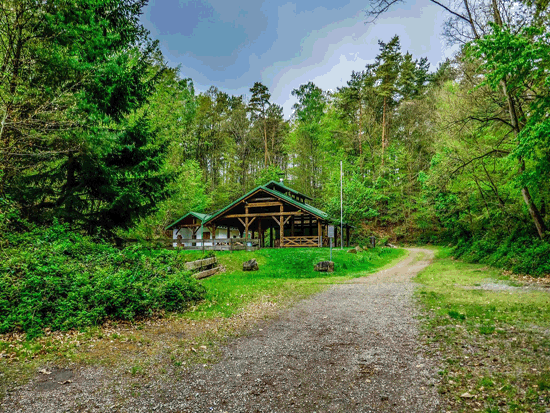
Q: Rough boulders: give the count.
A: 2